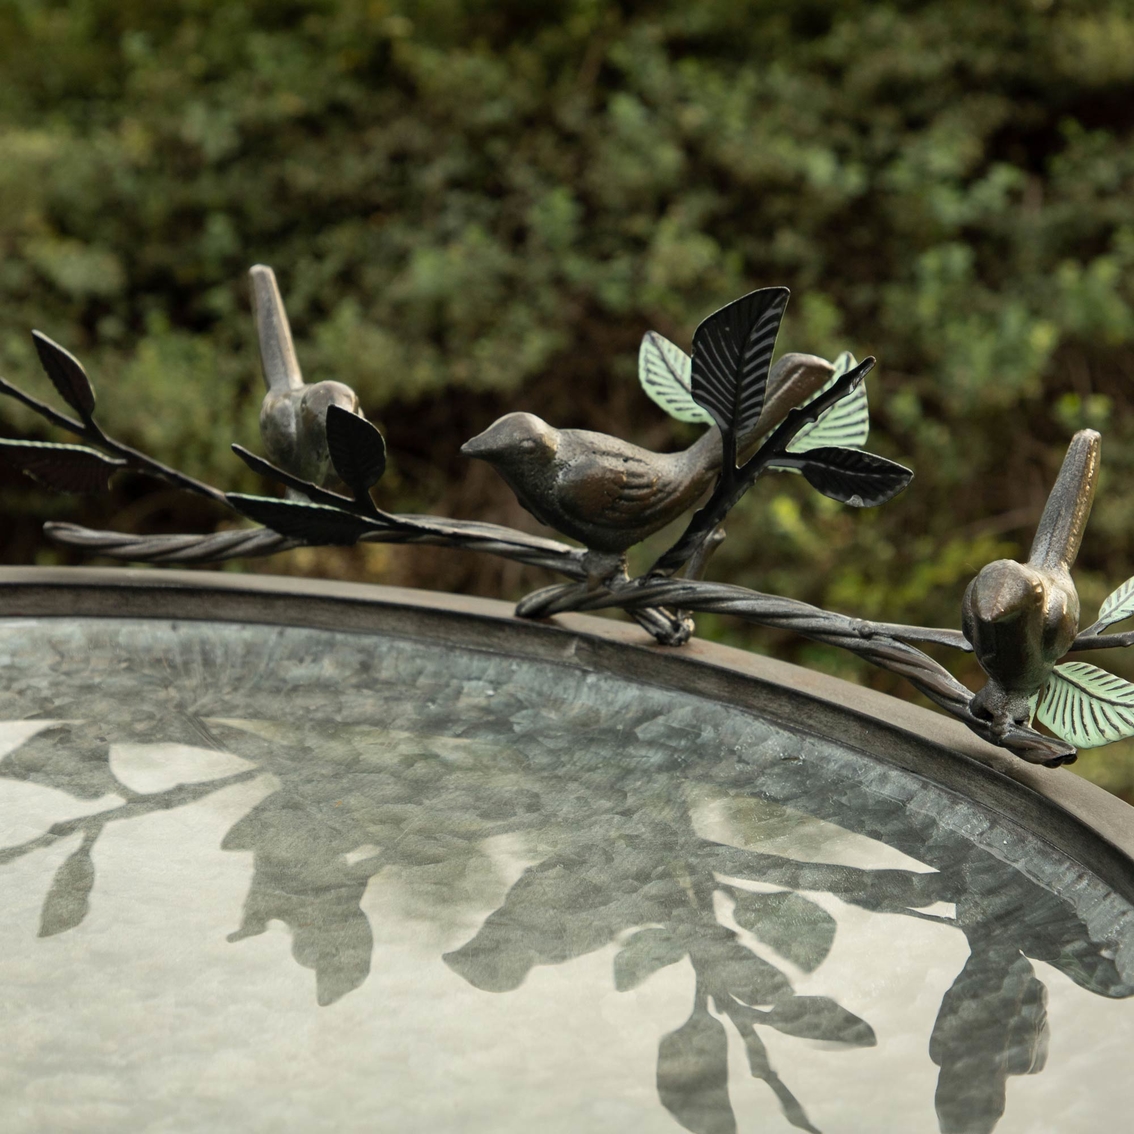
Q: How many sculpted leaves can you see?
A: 10